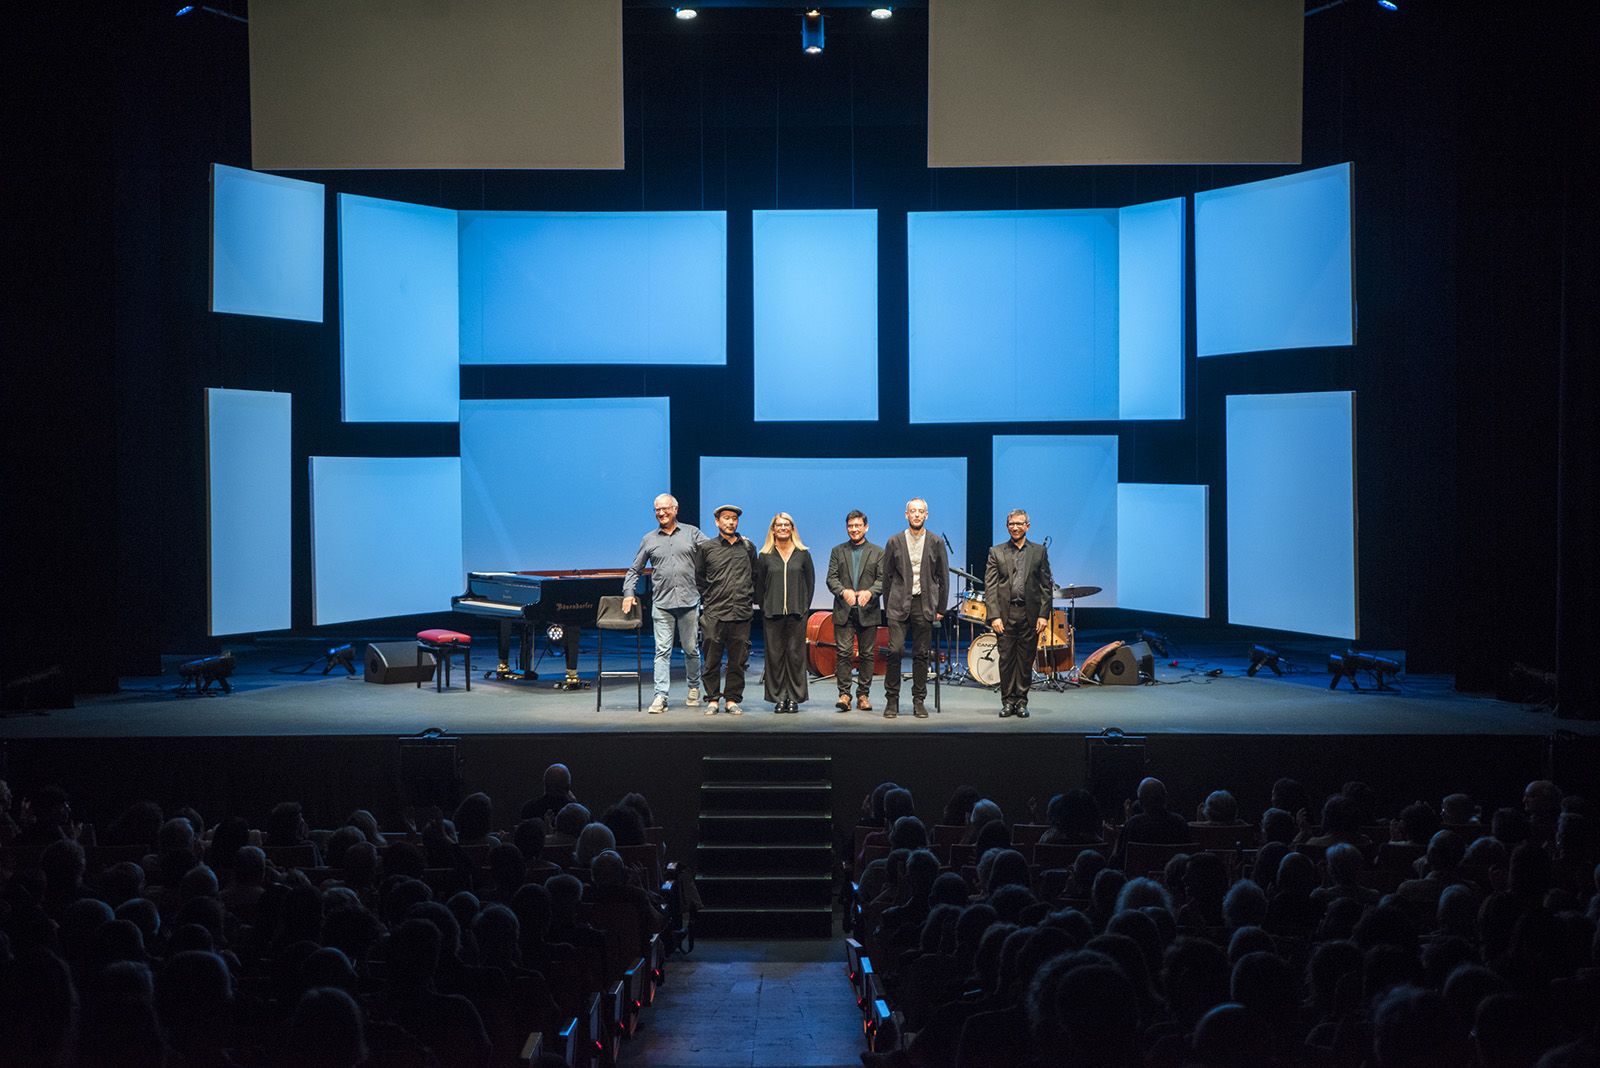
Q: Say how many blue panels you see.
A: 14